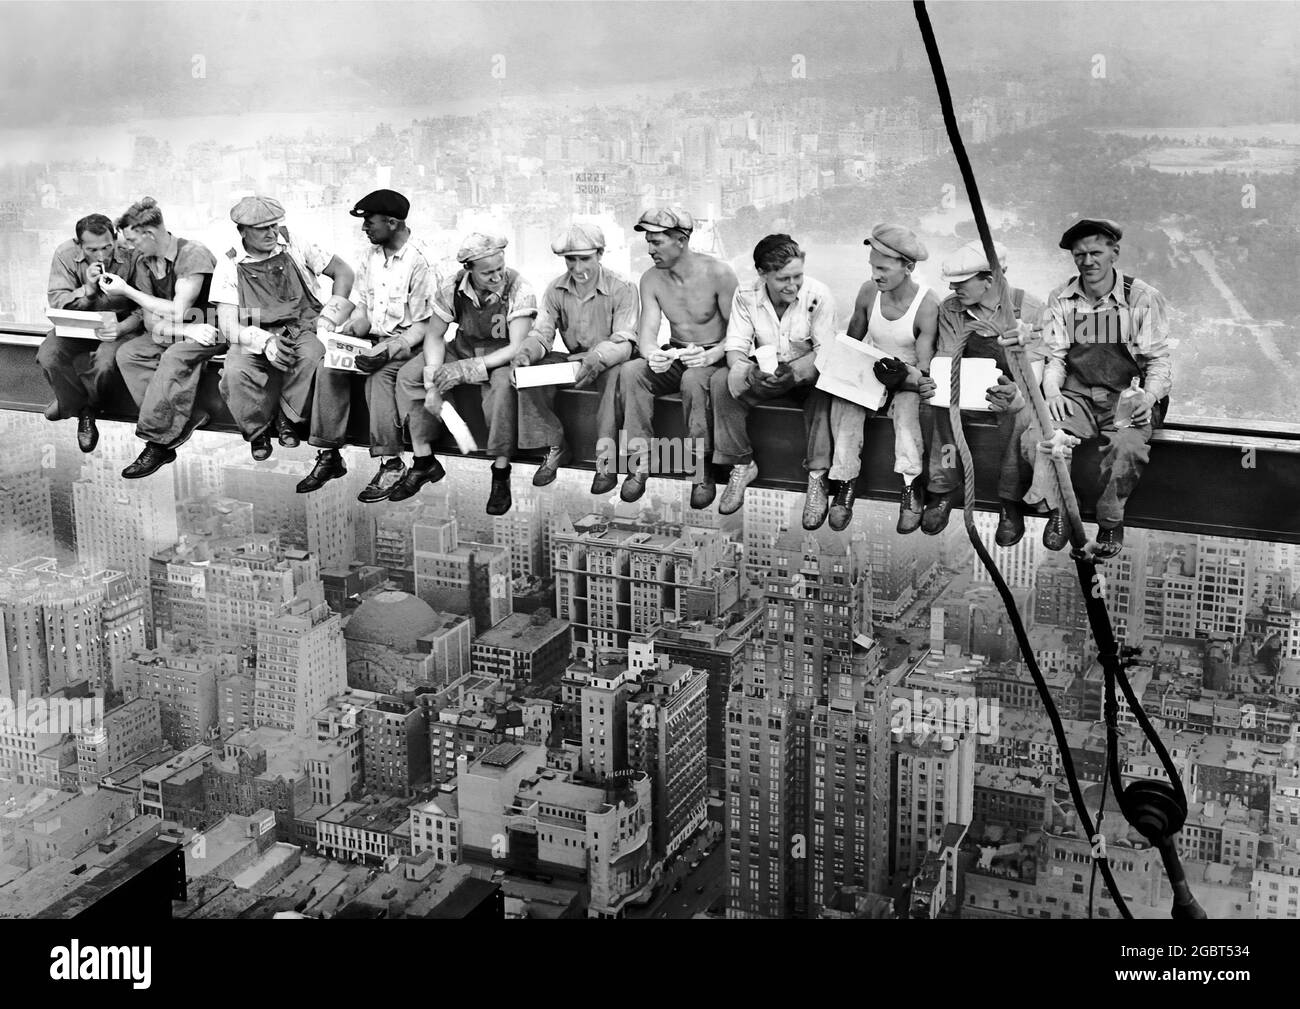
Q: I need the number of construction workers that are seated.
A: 11